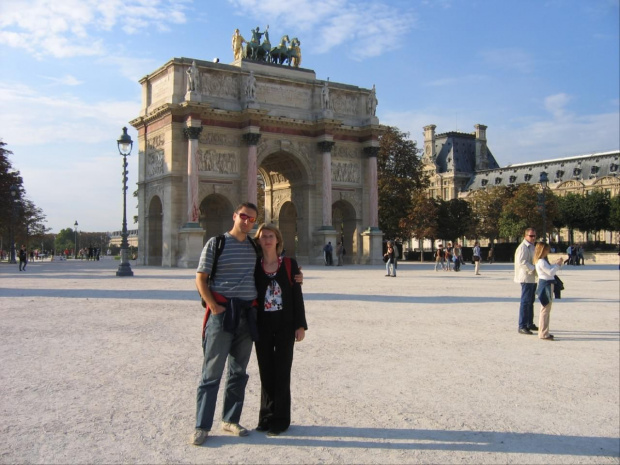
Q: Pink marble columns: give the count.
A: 4